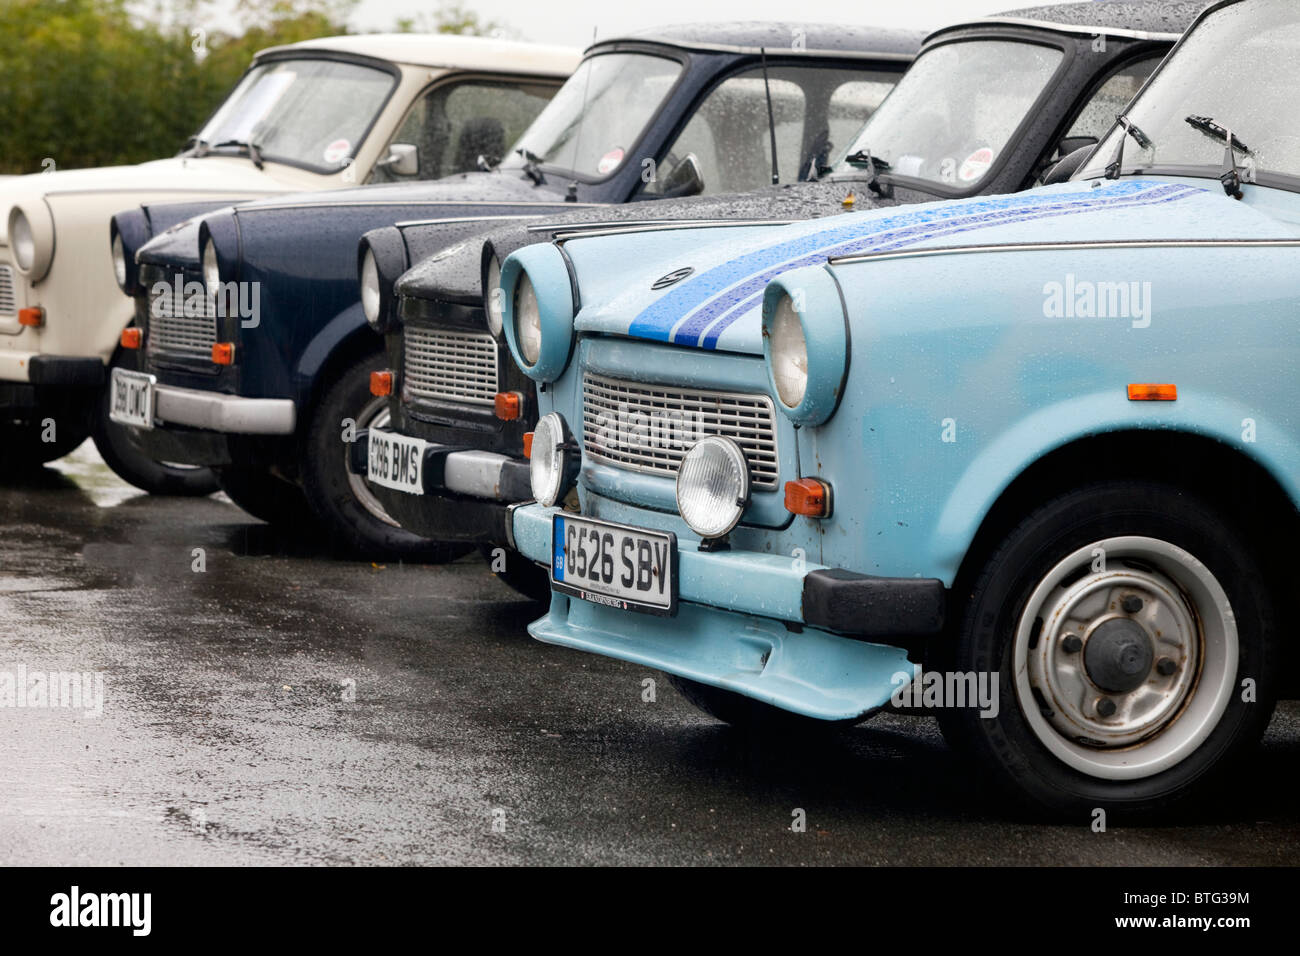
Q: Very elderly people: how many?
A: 0